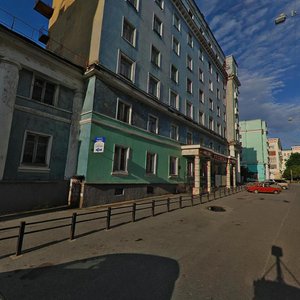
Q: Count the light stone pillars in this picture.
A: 4